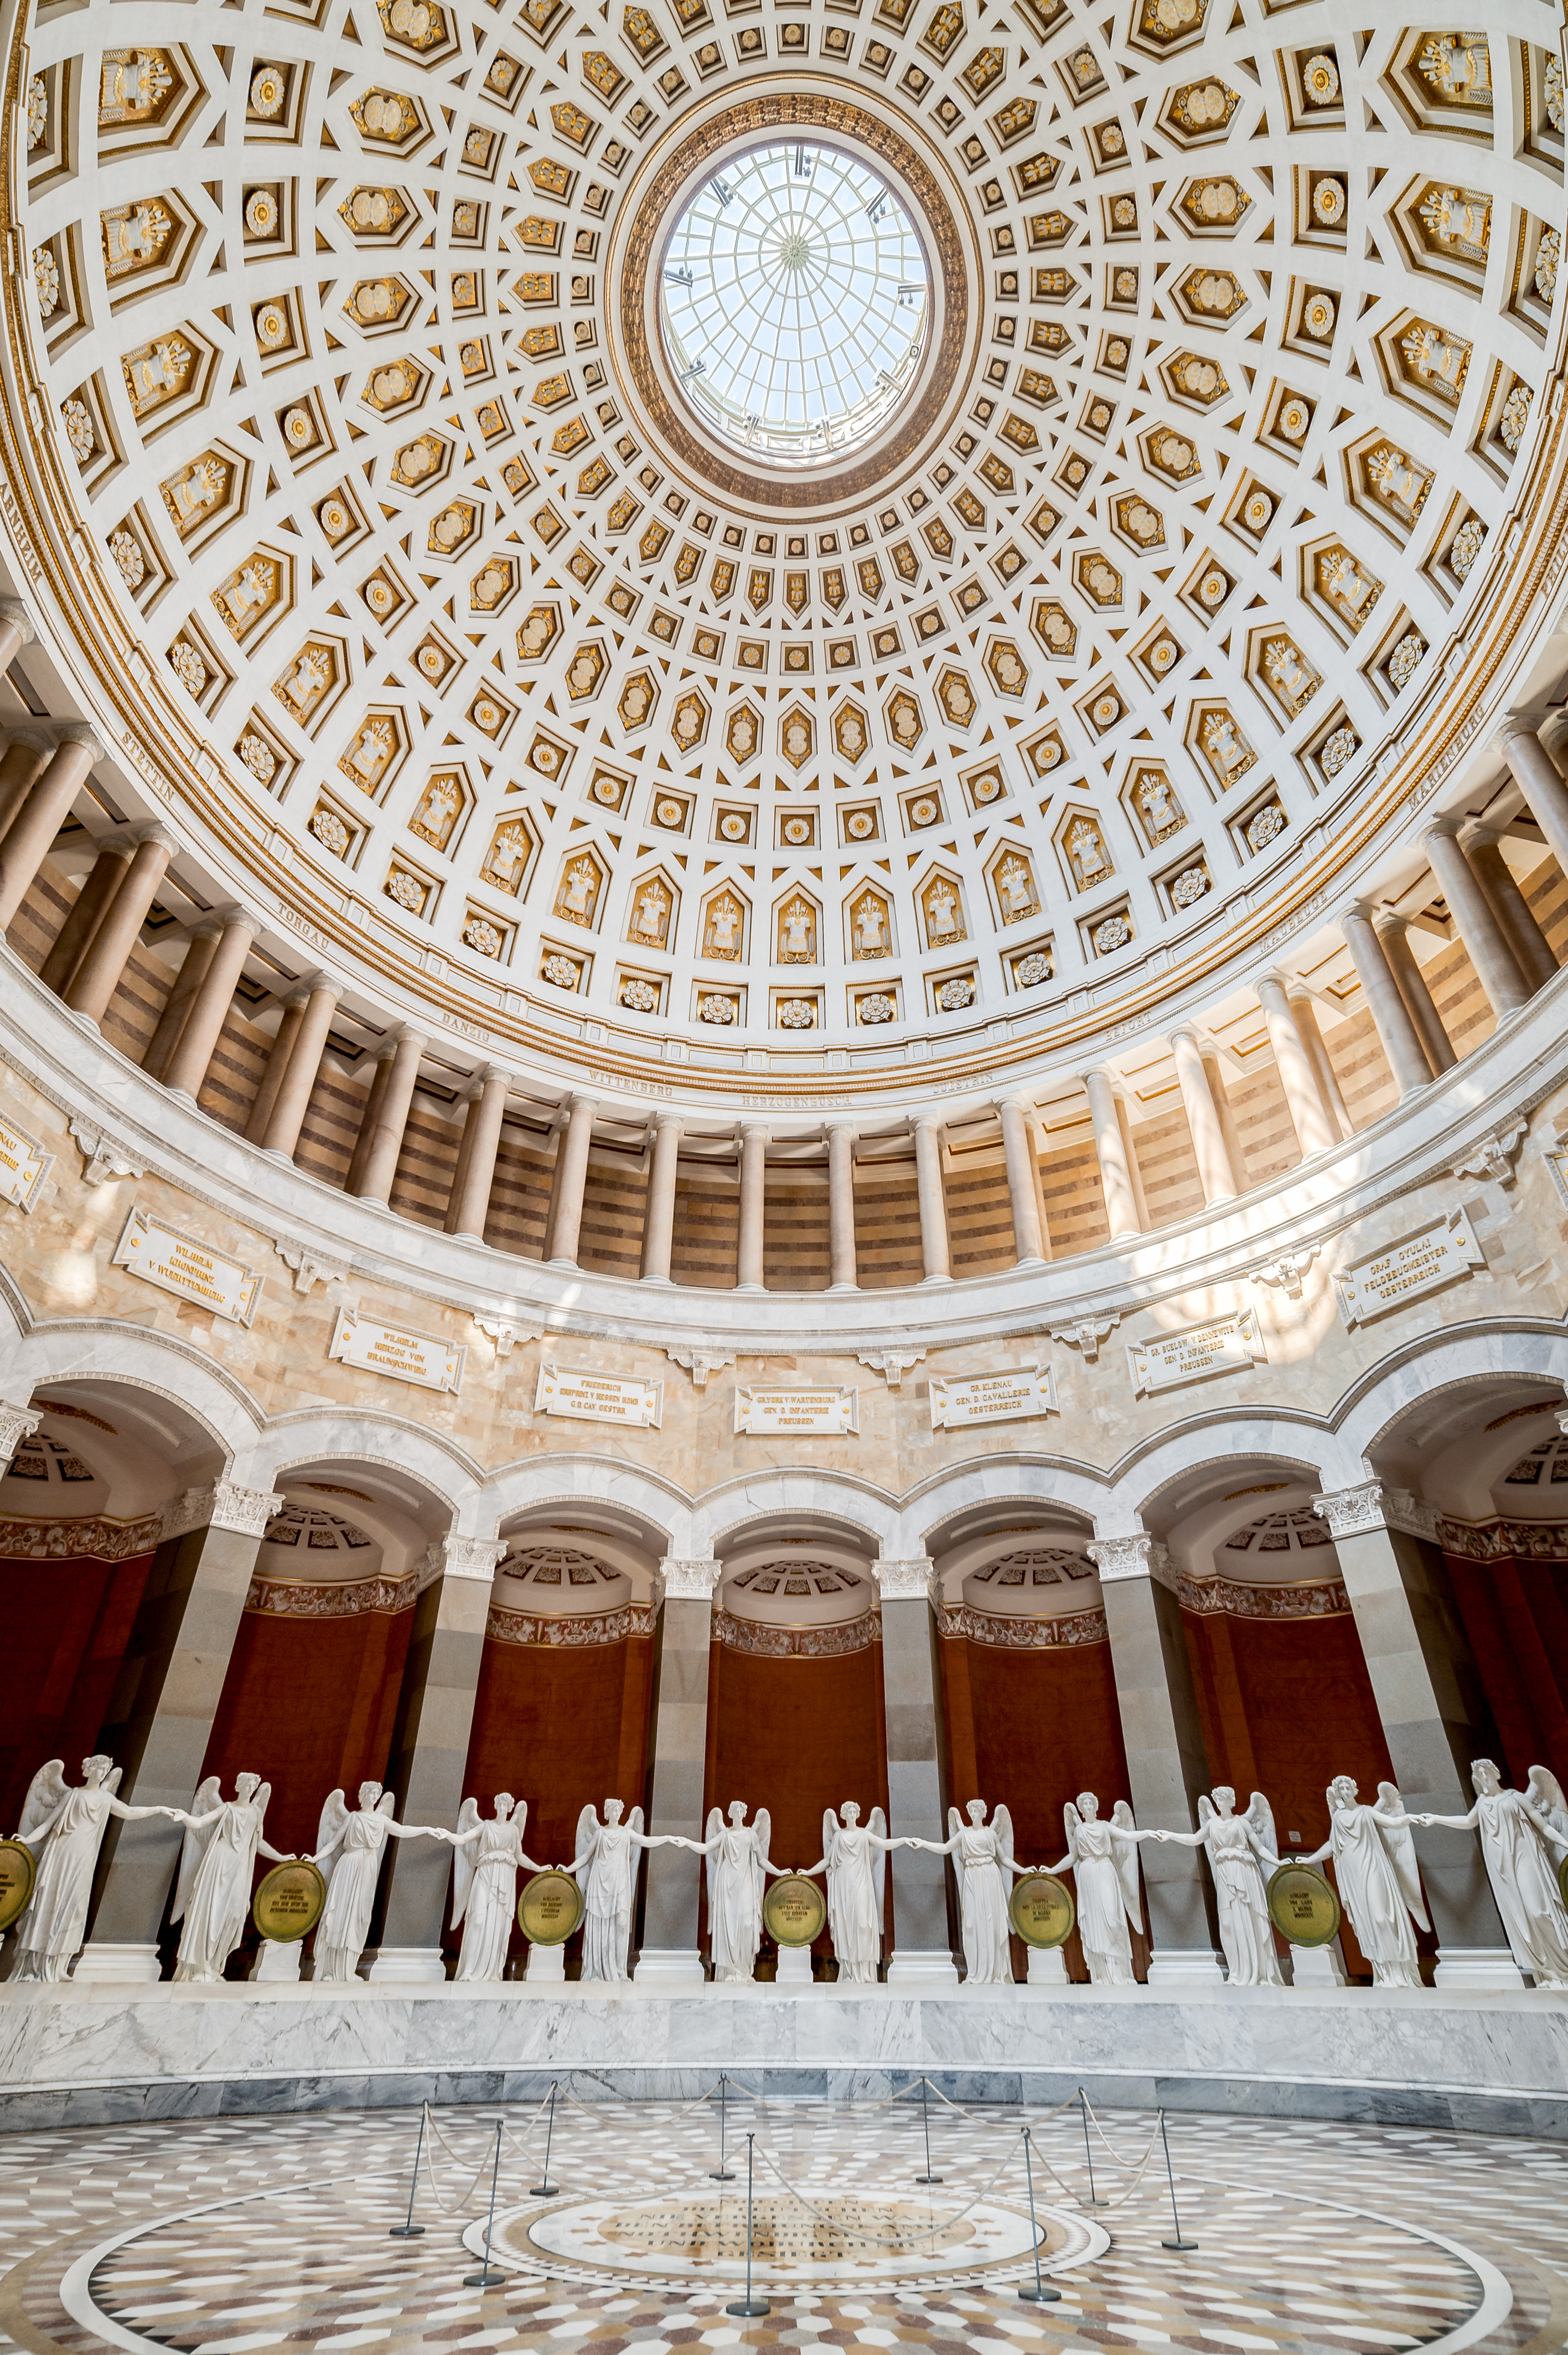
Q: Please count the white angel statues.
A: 12